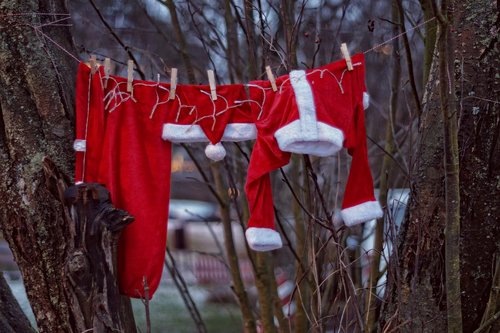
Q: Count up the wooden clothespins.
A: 7